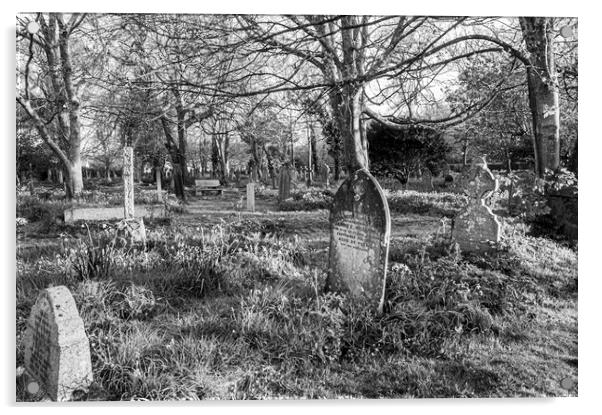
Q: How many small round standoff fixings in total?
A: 4